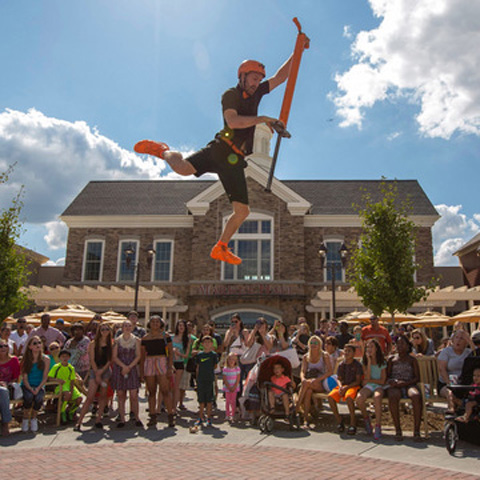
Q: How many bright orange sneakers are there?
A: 2